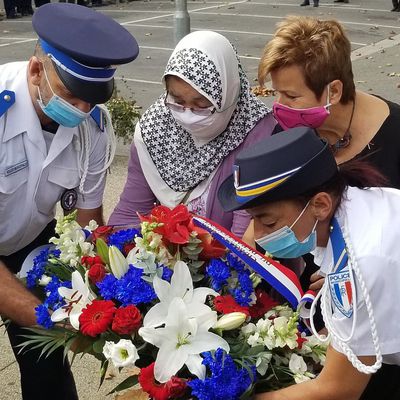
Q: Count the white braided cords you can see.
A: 2